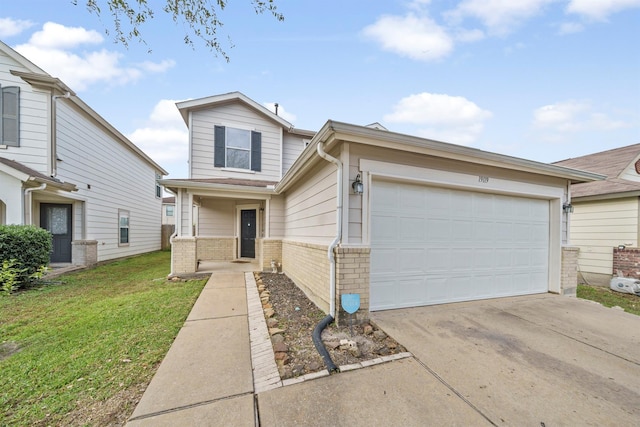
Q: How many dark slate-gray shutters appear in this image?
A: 2